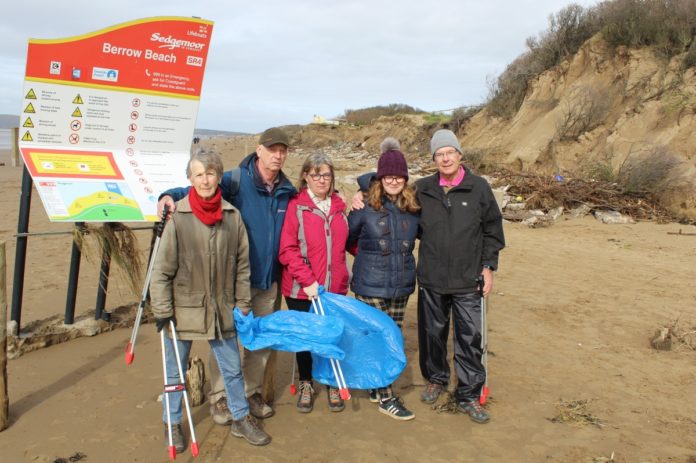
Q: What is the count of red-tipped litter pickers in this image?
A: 5